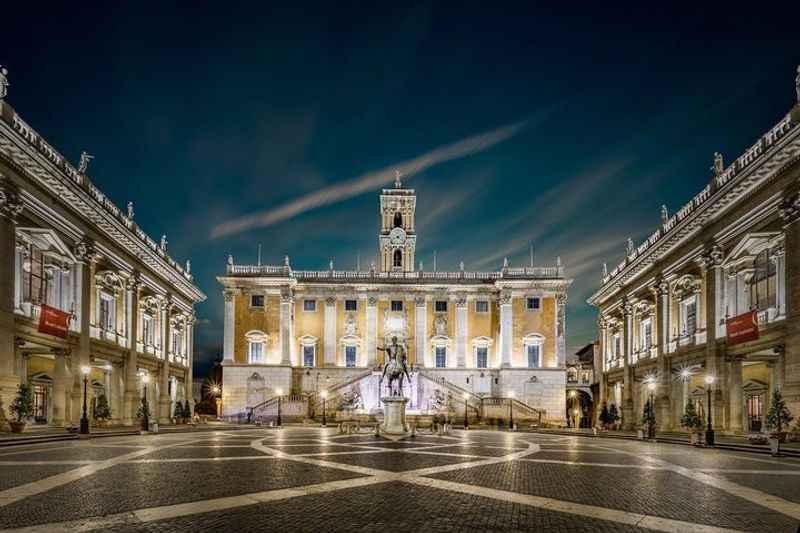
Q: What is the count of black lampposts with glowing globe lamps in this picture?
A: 8